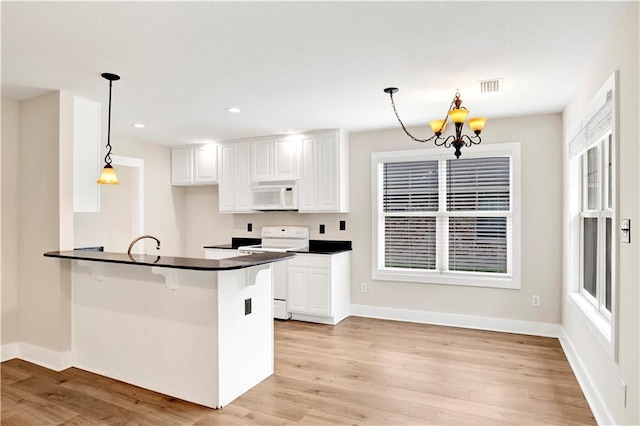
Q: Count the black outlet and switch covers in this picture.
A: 4